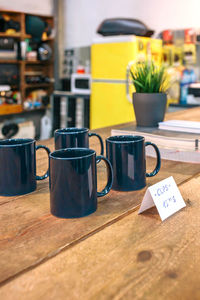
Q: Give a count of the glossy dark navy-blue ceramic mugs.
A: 4